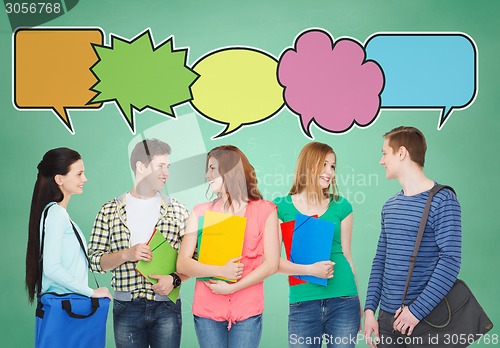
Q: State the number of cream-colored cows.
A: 0